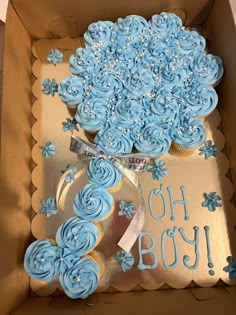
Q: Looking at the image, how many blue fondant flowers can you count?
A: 12